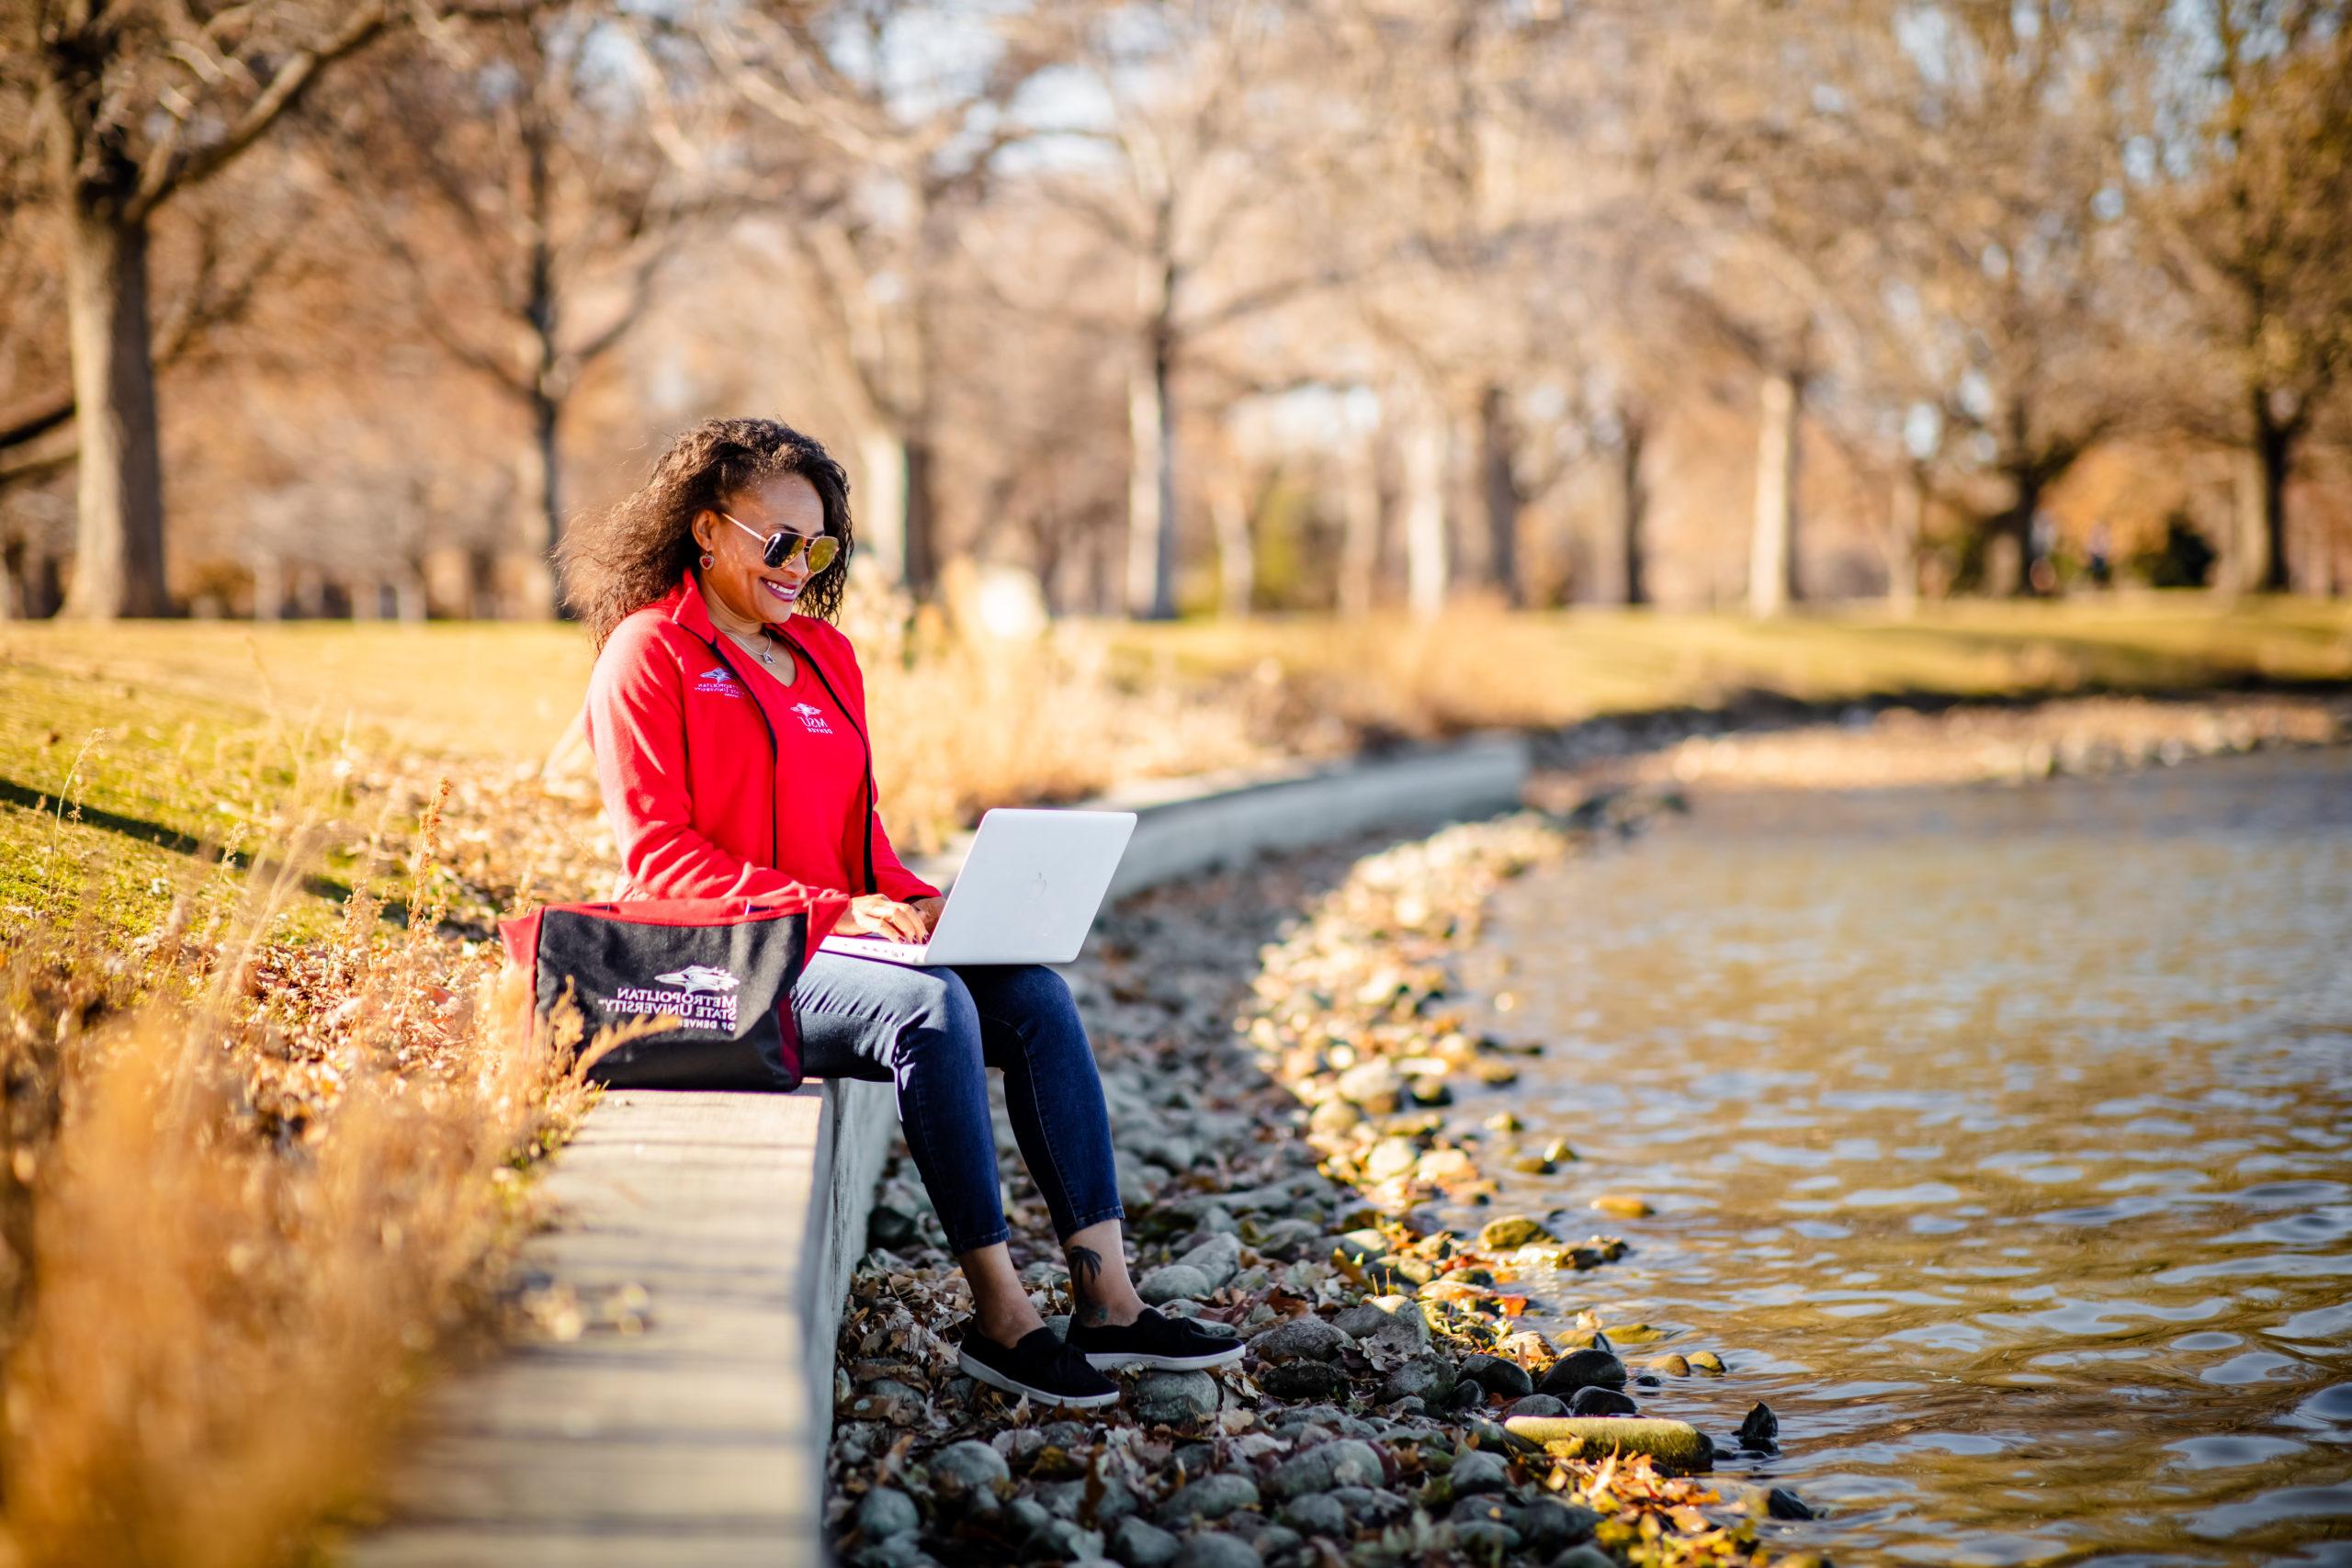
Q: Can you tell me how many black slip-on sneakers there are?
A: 2